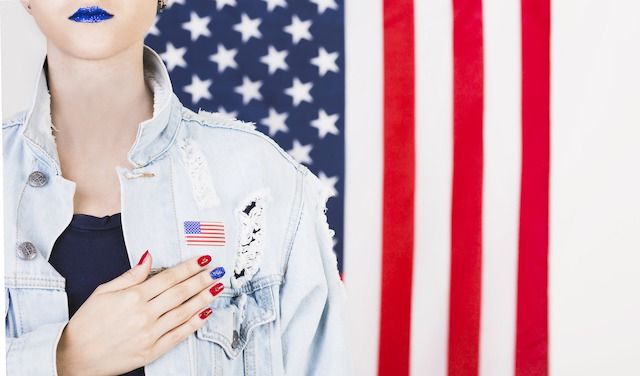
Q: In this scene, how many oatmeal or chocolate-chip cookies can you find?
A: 0